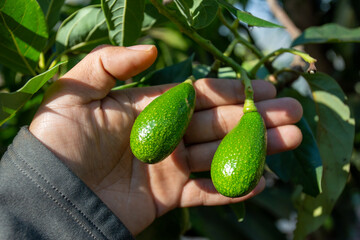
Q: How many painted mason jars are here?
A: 0